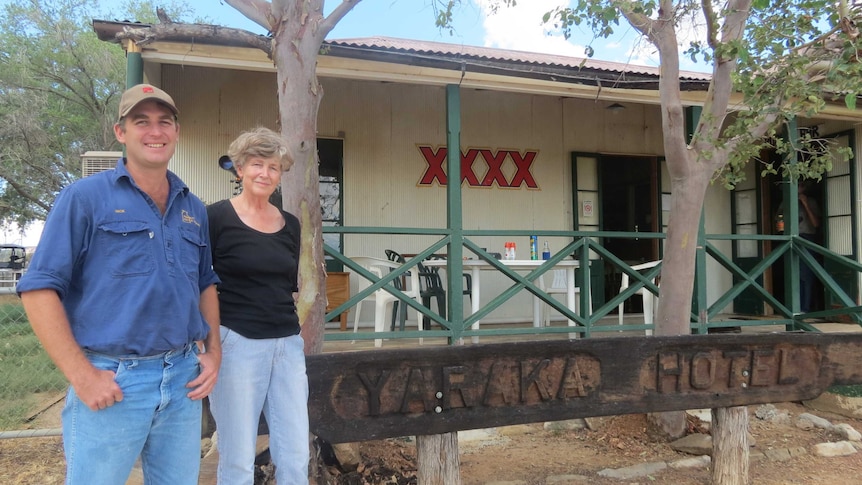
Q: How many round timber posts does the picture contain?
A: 2